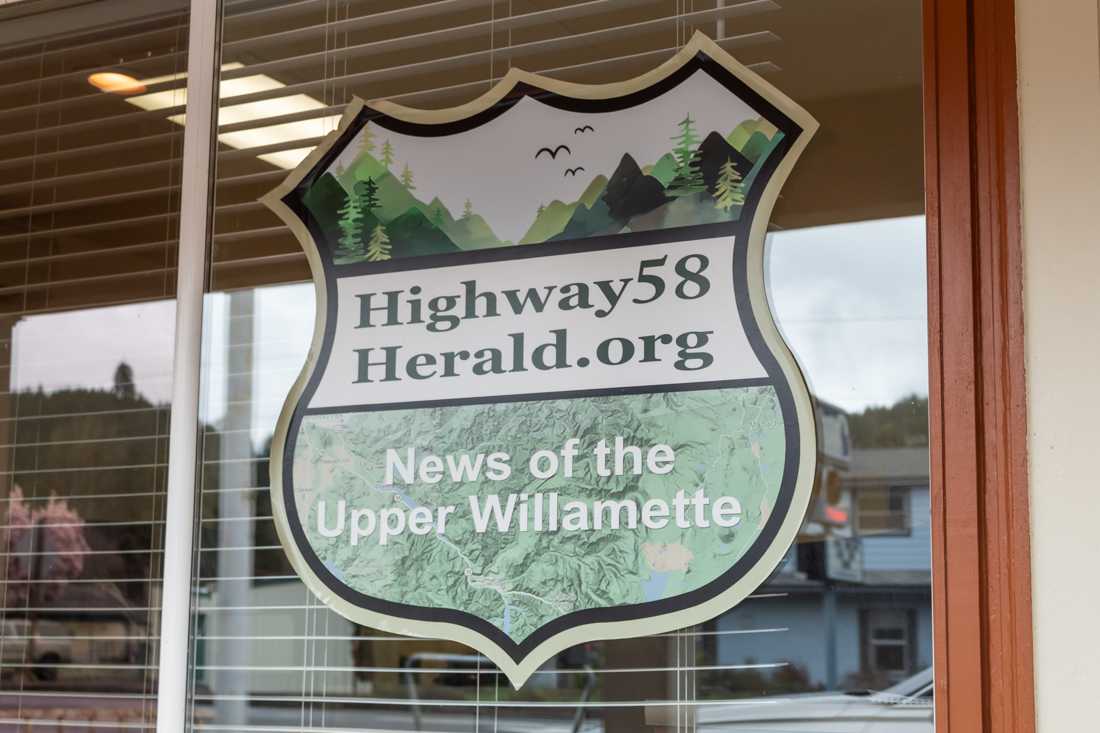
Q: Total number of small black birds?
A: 3